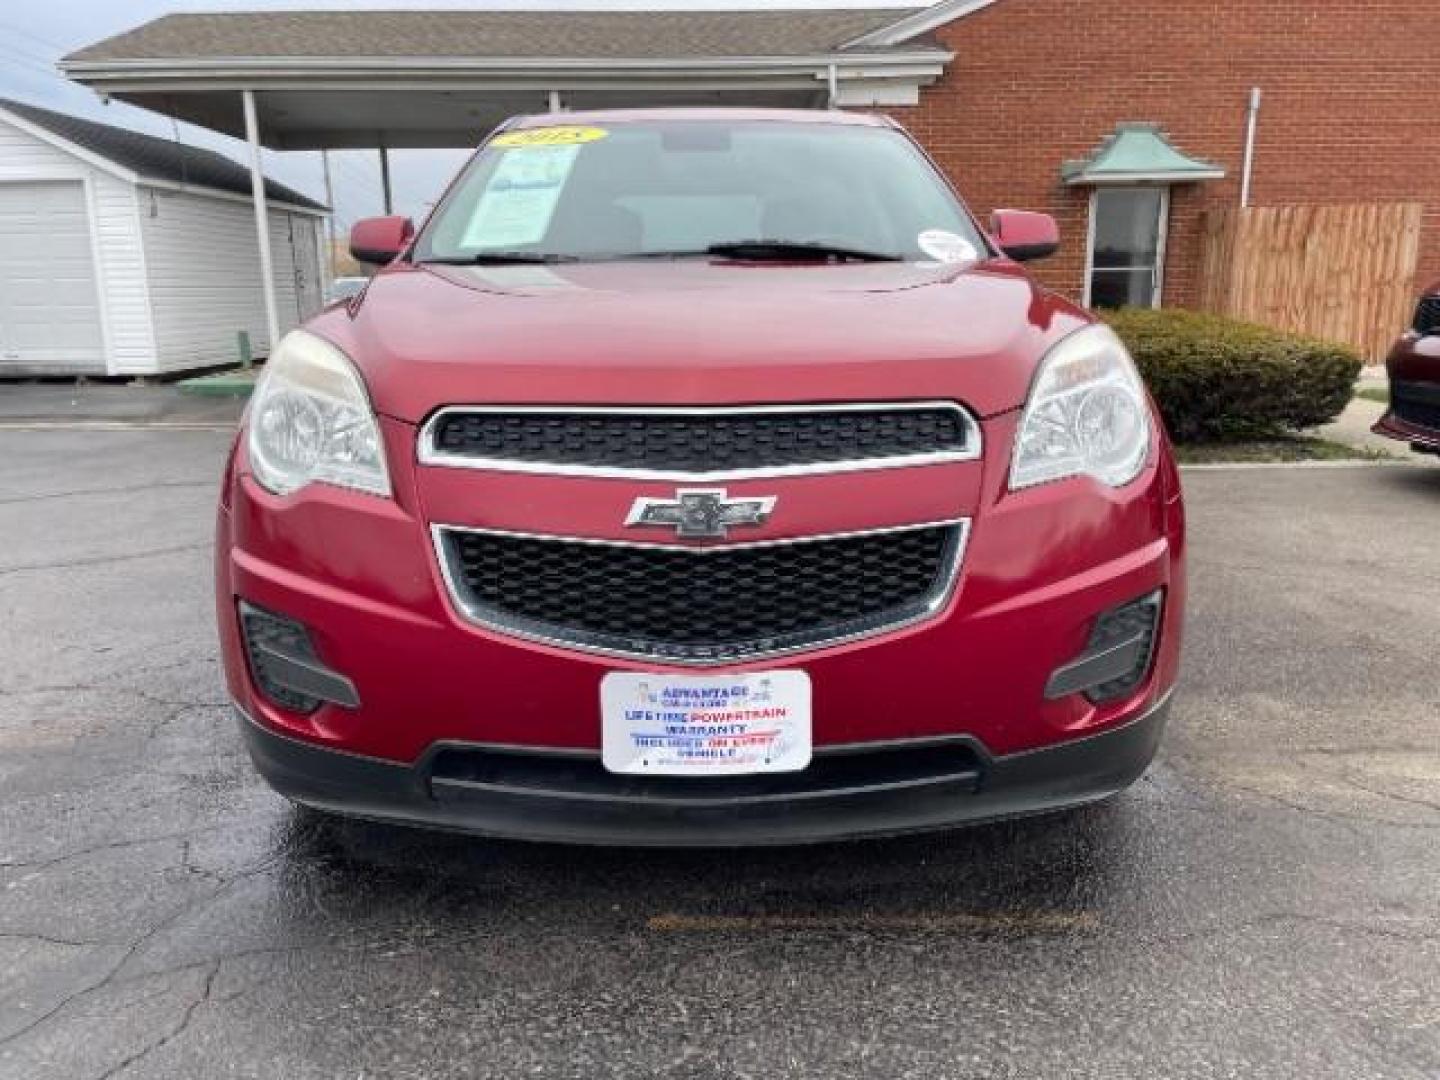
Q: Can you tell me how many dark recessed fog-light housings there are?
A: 2